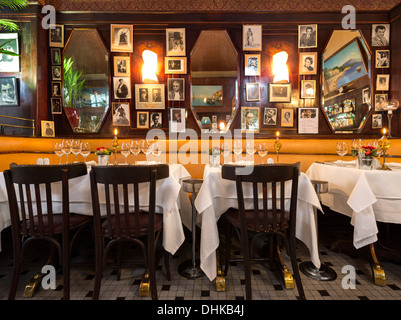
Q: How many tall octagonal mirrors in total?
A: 3